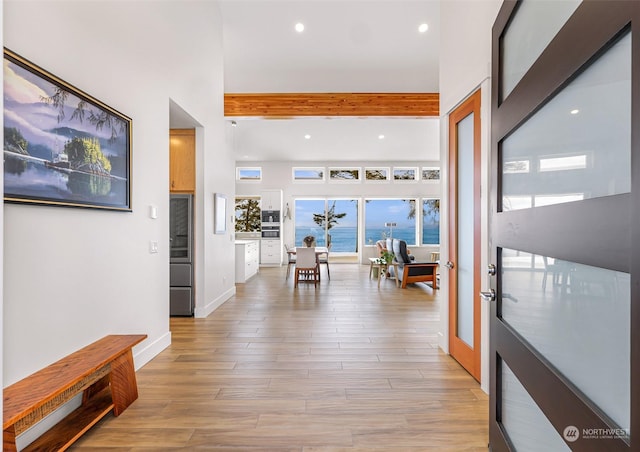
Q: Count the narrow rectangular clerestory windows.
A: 6